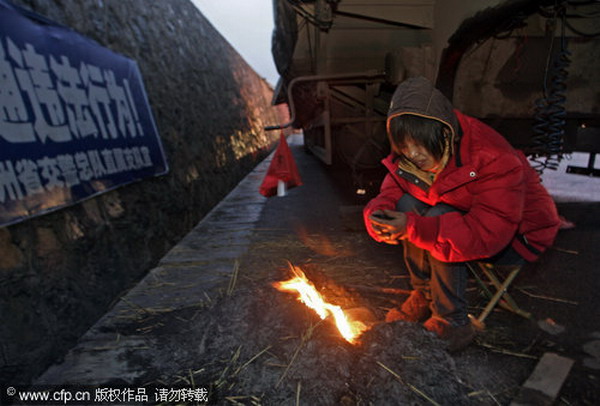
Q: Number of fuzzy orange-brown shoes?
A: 2